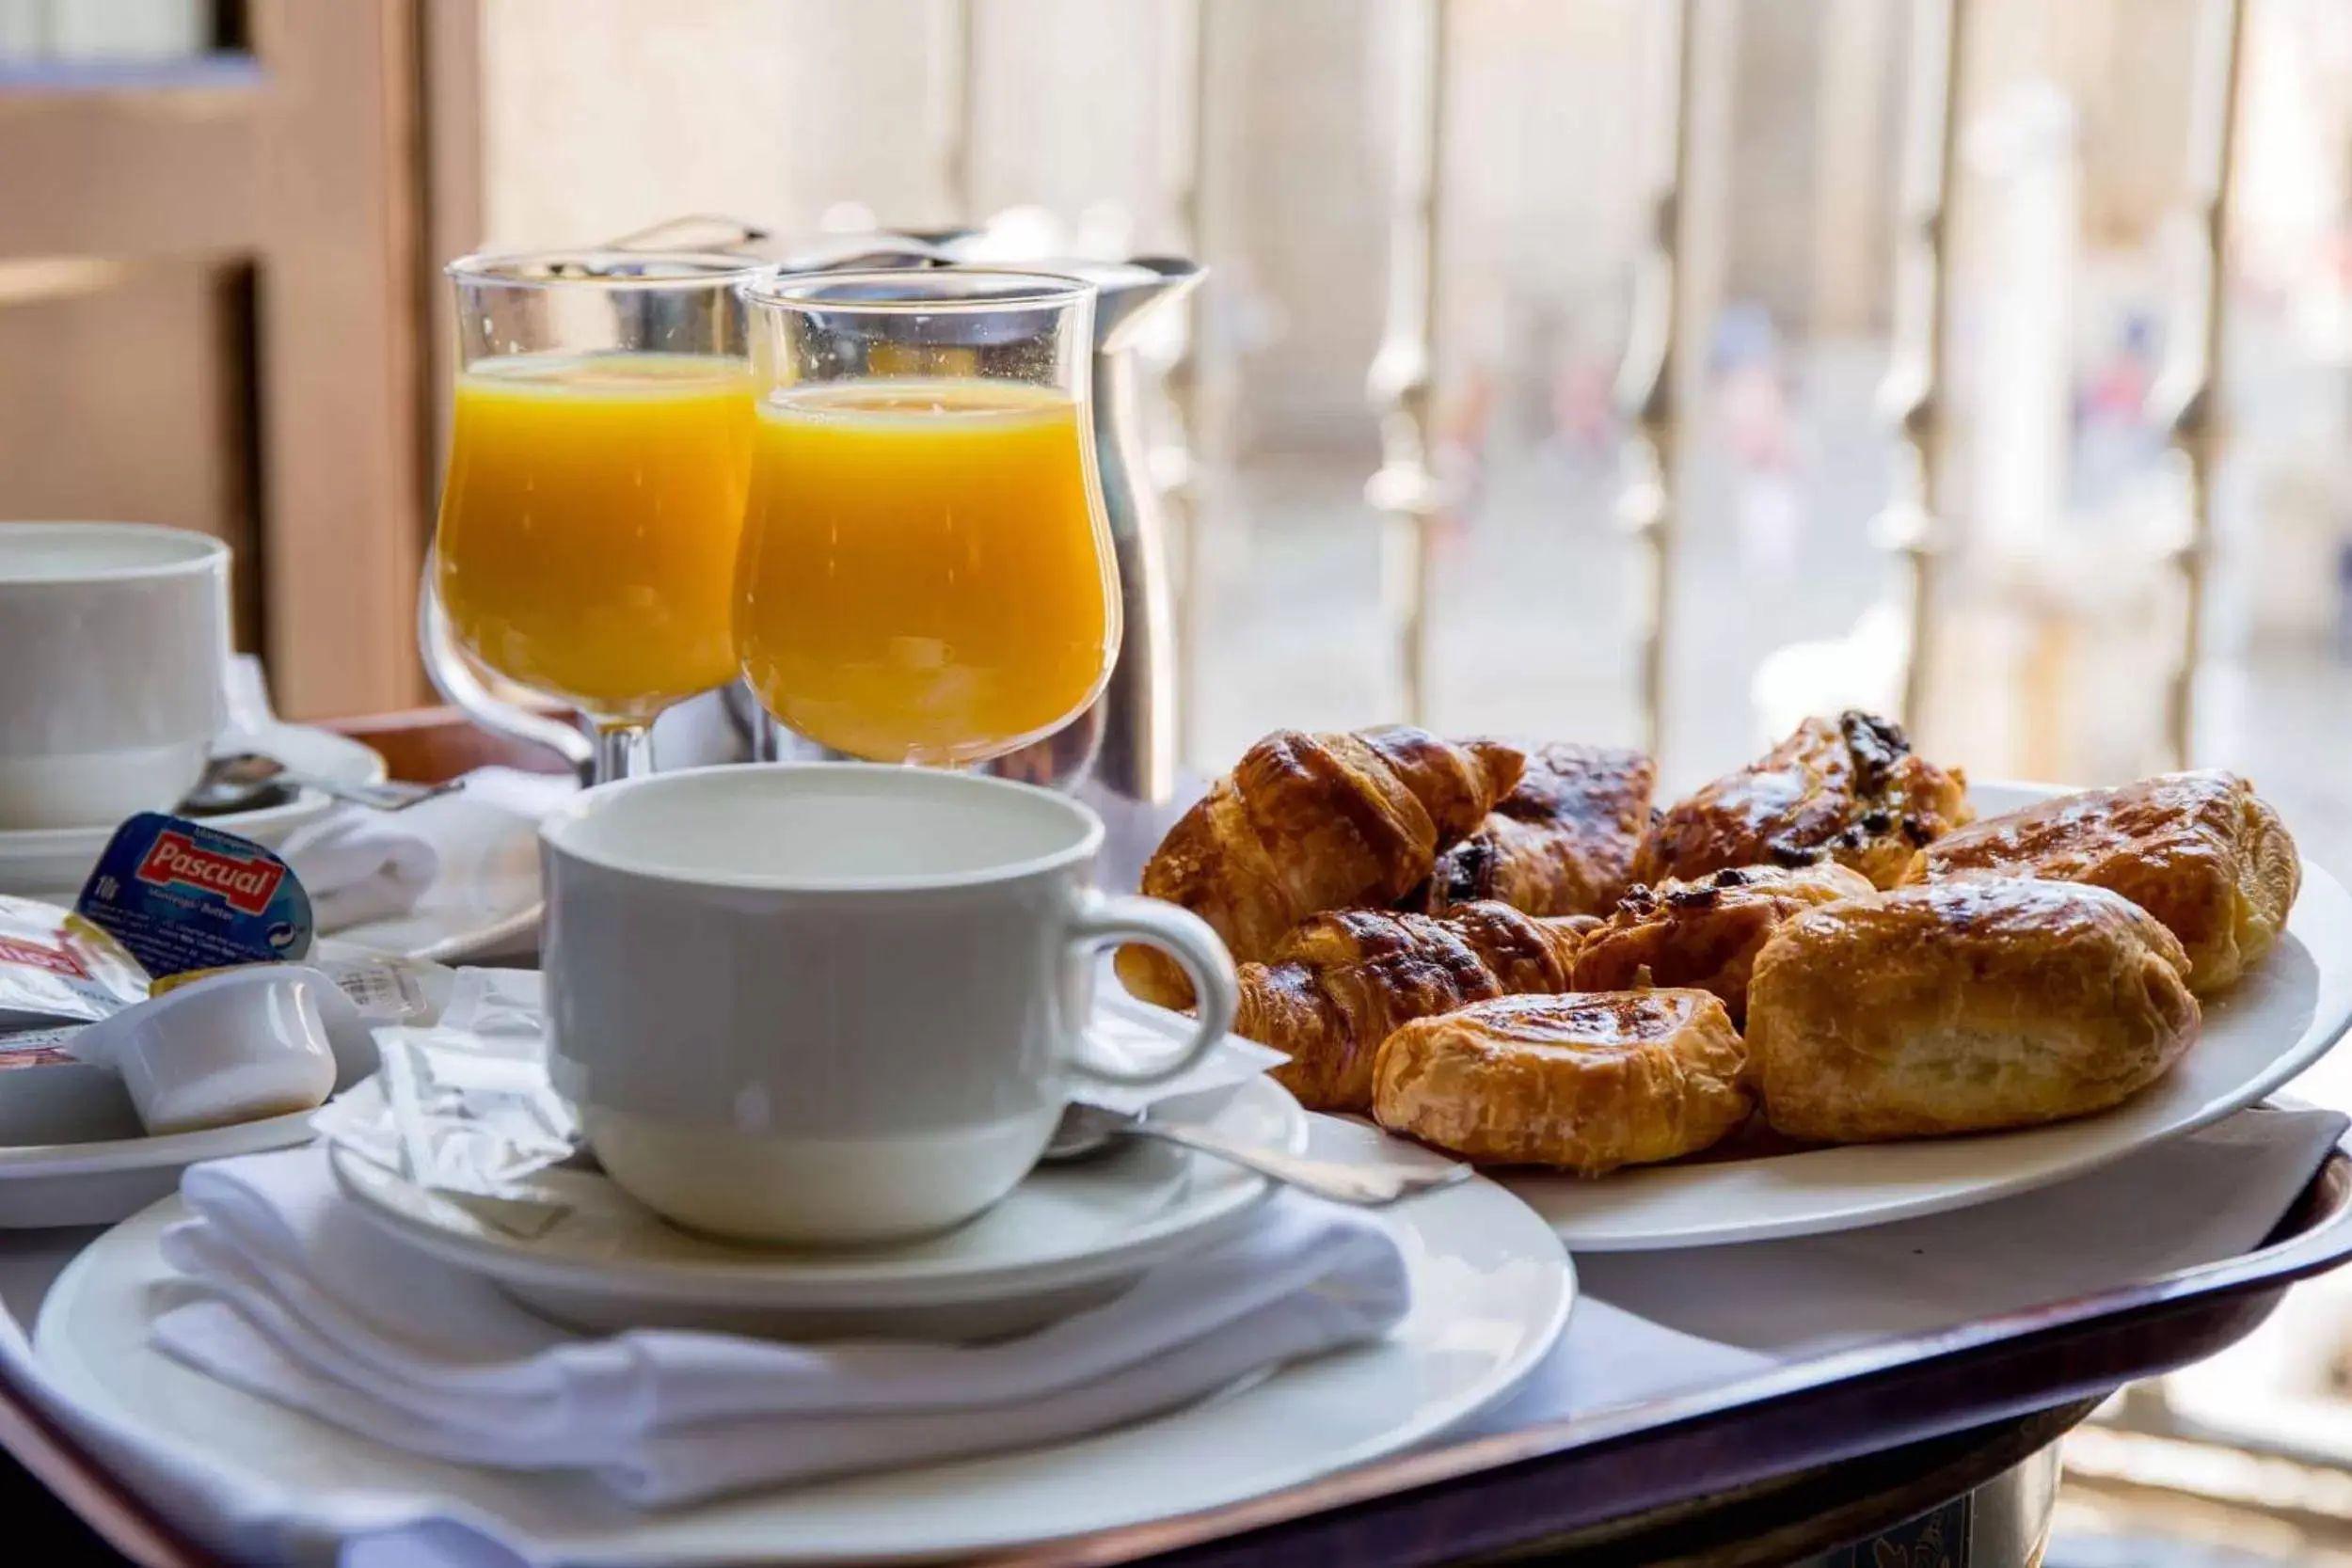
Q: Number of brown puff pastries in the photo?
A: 8